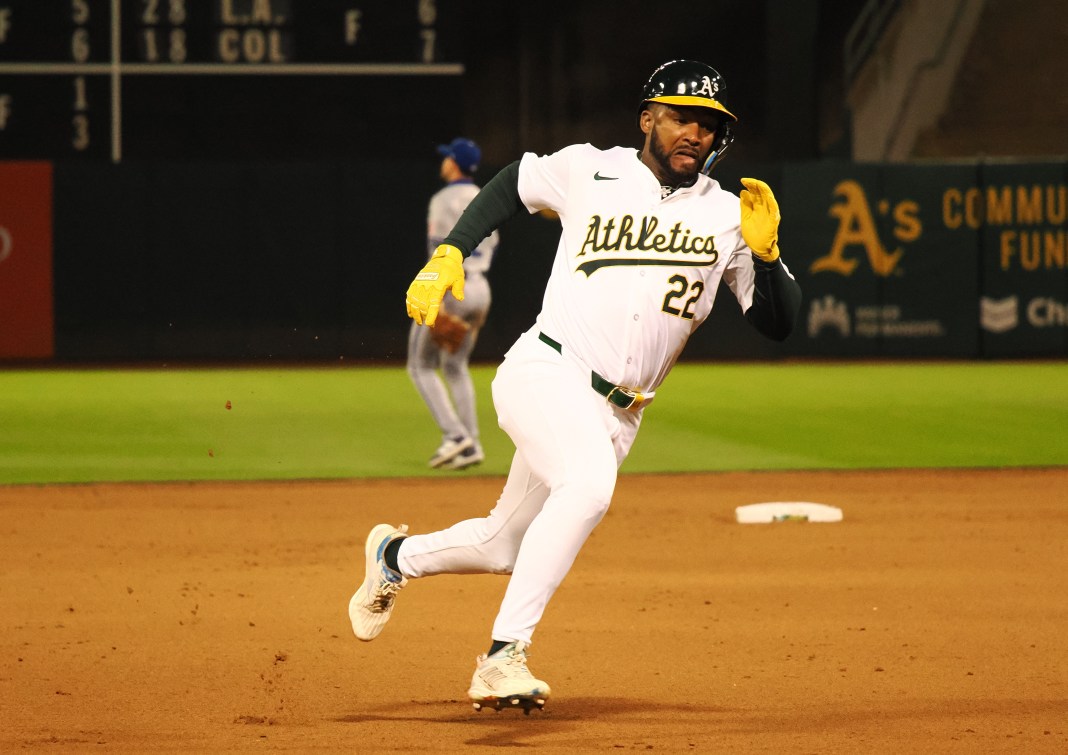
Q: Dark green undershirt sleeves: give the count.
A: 2